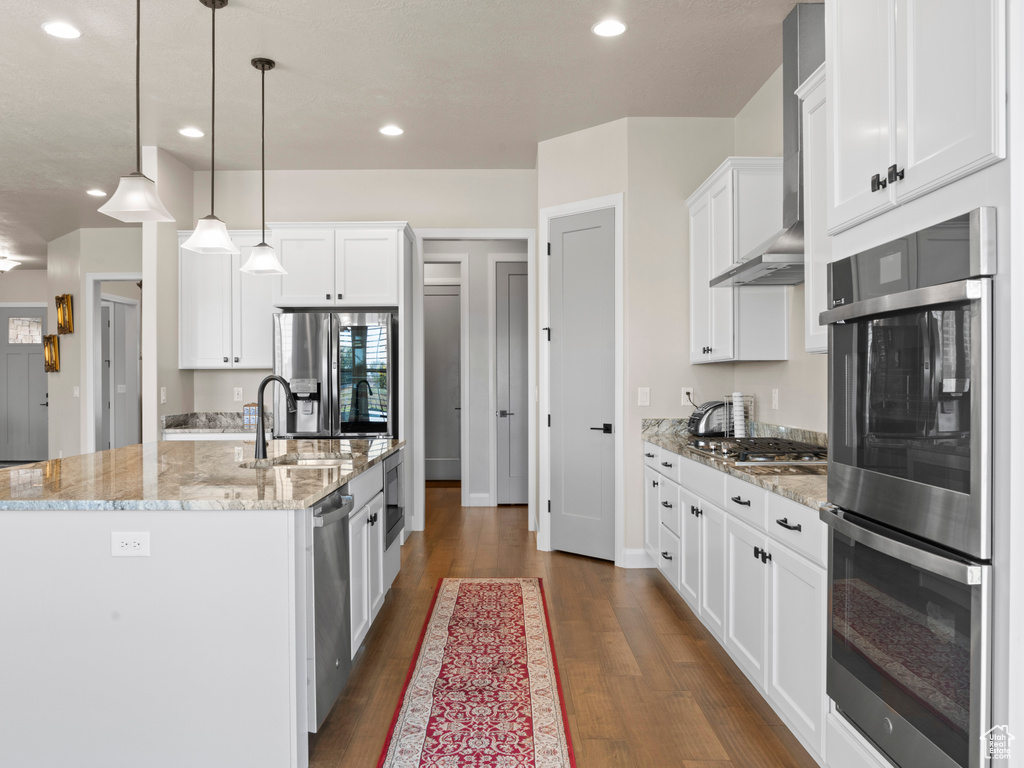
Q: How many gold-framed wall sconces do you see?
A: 2